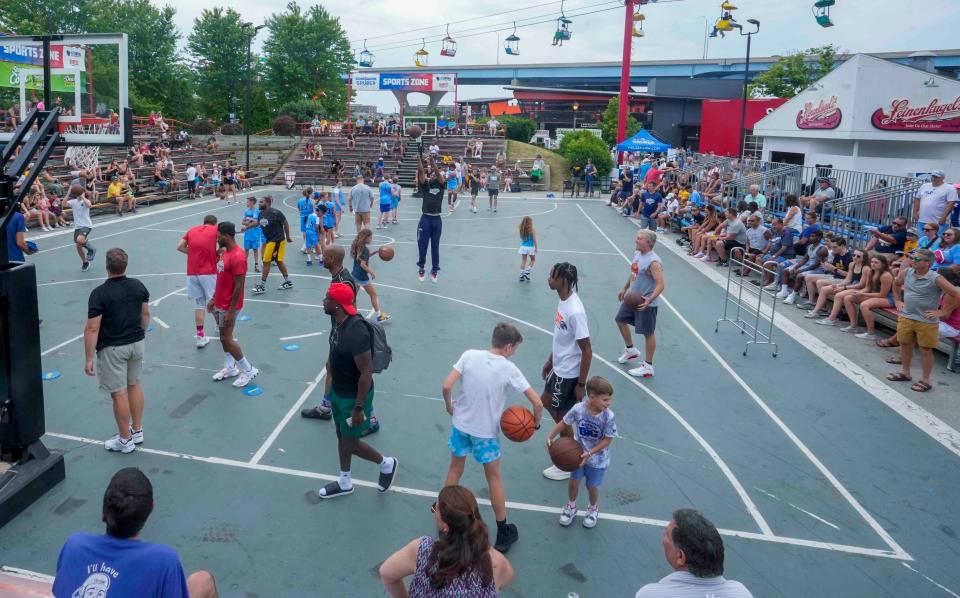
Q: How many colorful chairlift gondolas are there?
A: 8